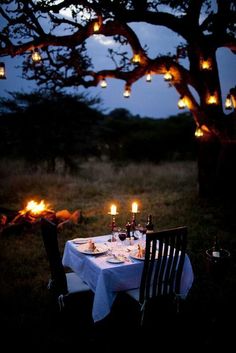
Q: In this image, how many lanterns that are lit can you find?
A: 13